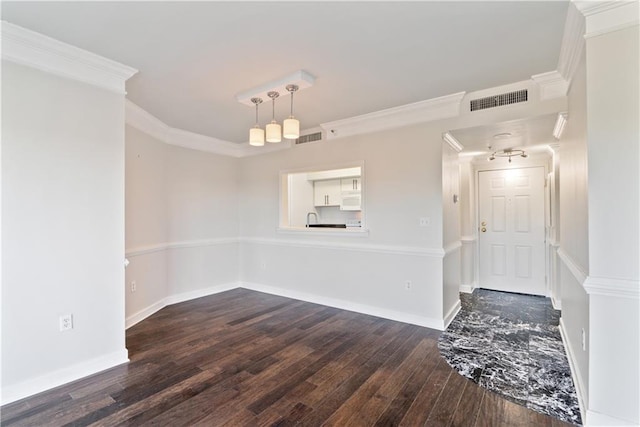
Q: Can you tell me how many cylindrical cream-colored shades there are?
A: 3